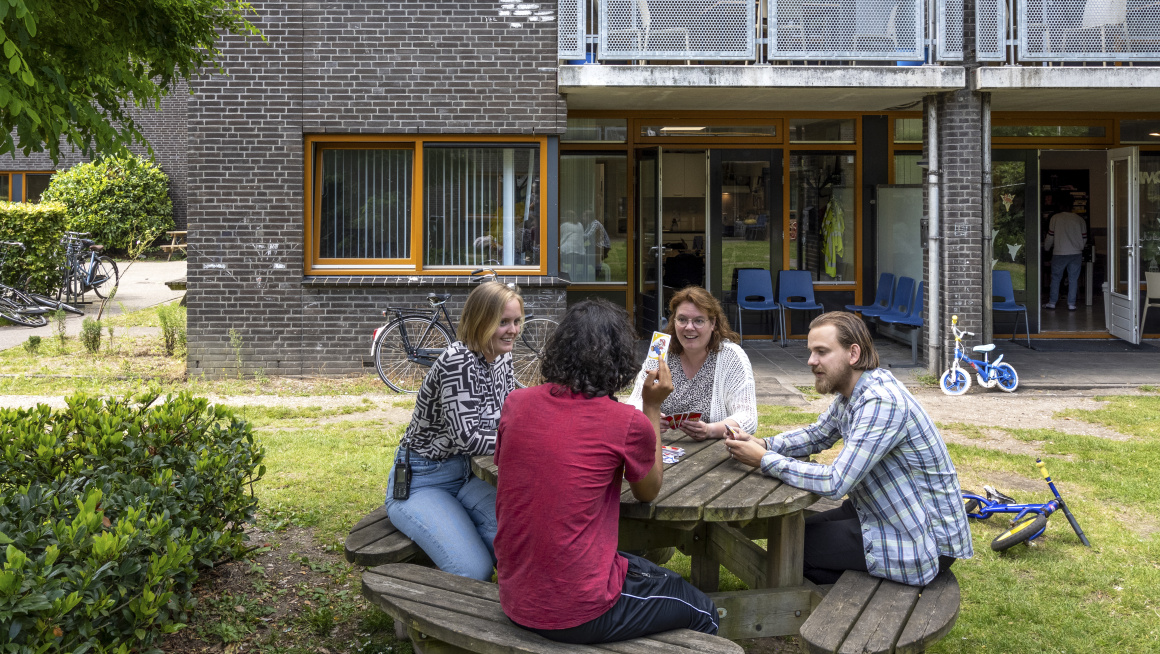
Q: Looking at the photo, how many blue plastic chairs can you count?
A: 6